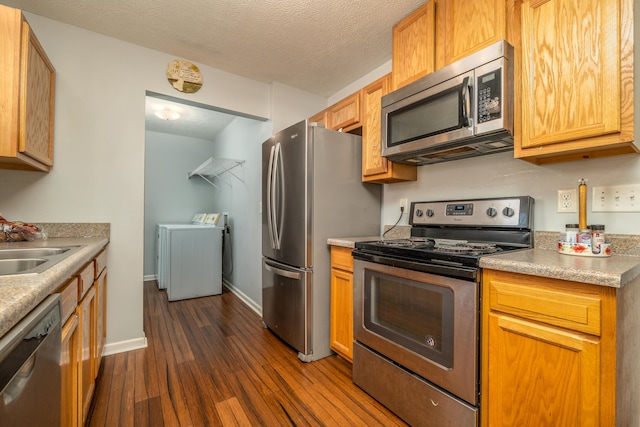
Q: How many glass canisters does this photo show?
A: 3